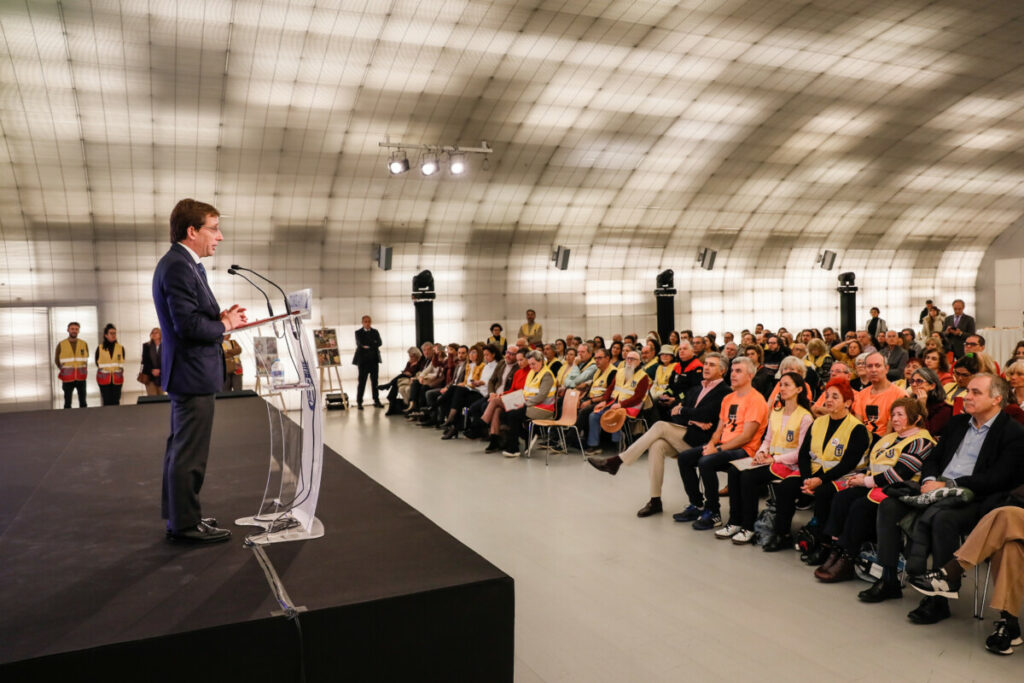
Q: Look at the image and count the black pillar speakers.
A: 3